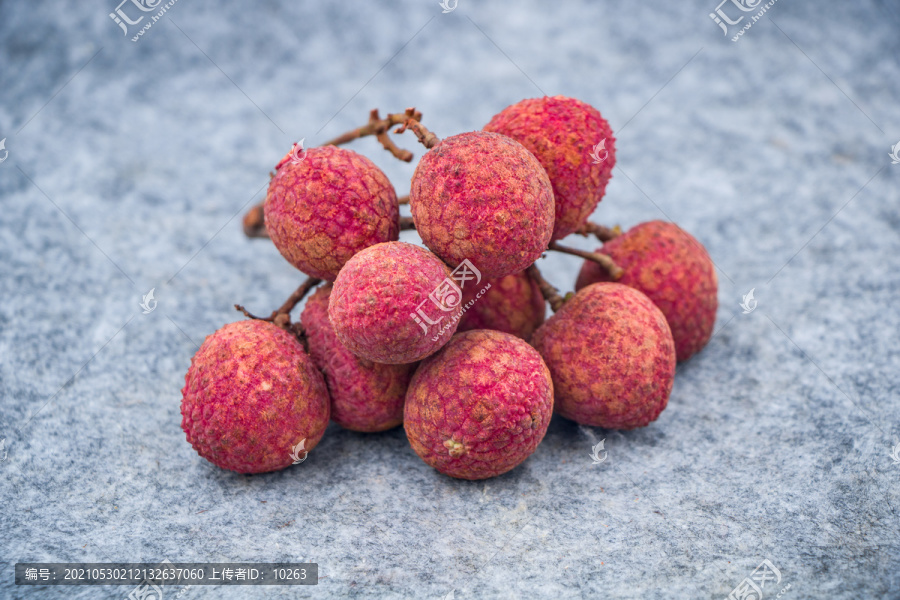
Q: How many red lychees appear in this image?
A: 10